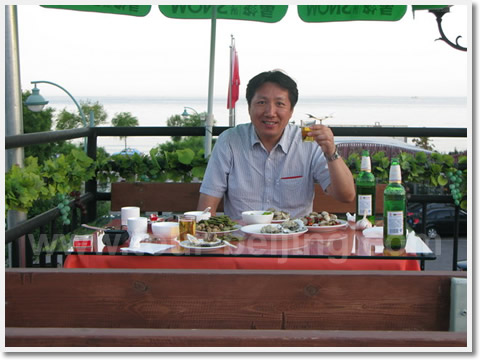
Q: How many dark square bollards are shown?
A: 0